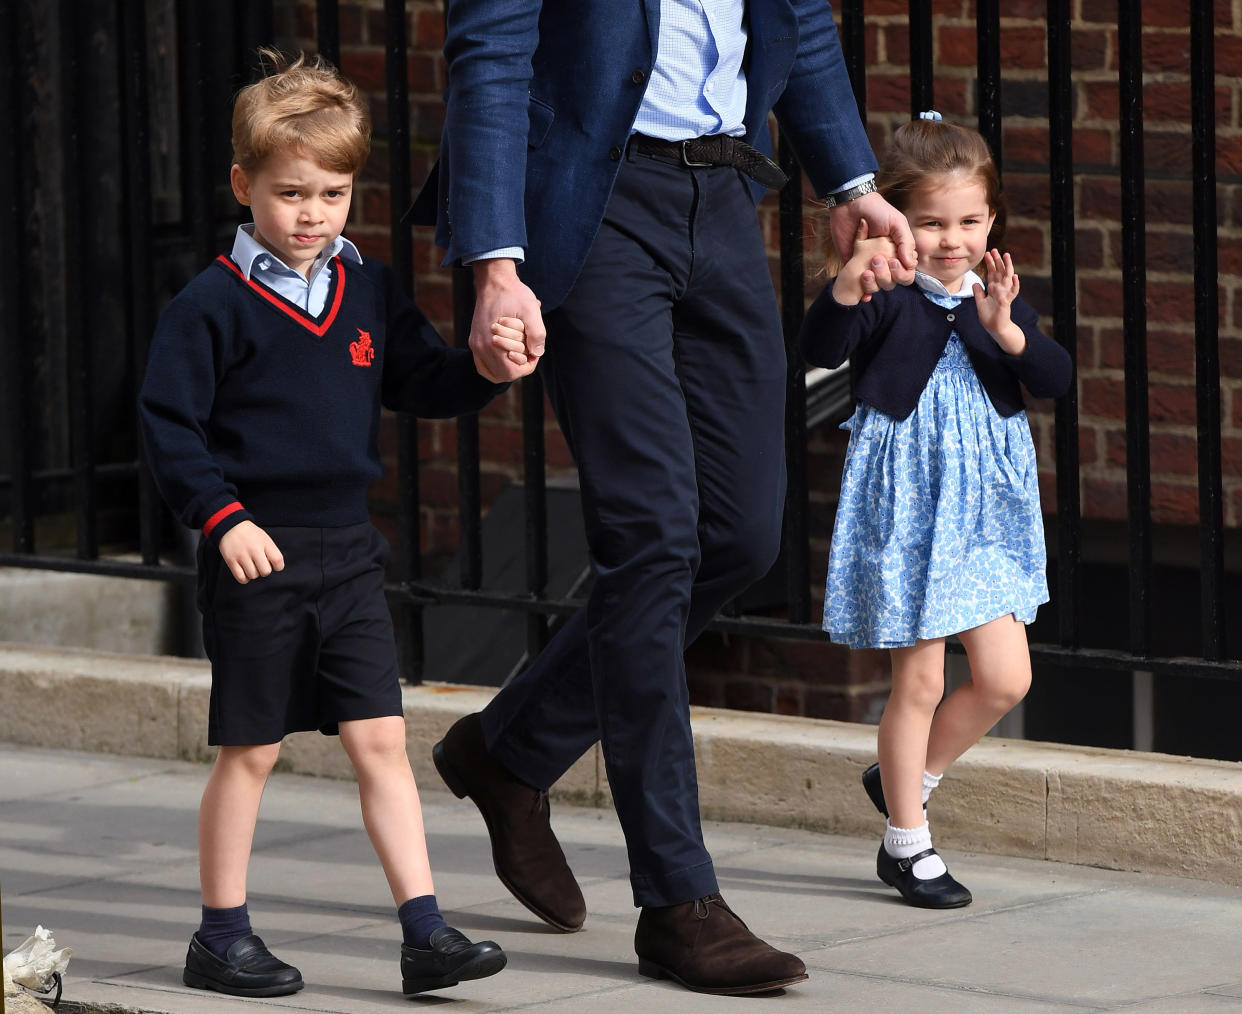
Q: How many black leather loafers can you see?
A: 2